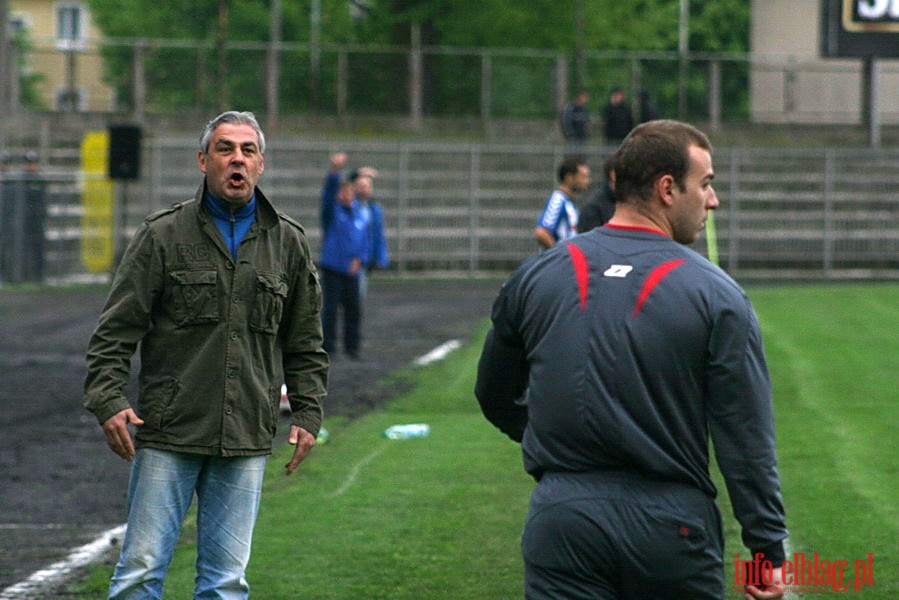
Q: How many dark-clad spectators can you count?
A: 3